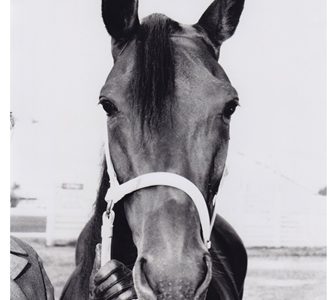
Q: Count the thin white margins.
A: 2